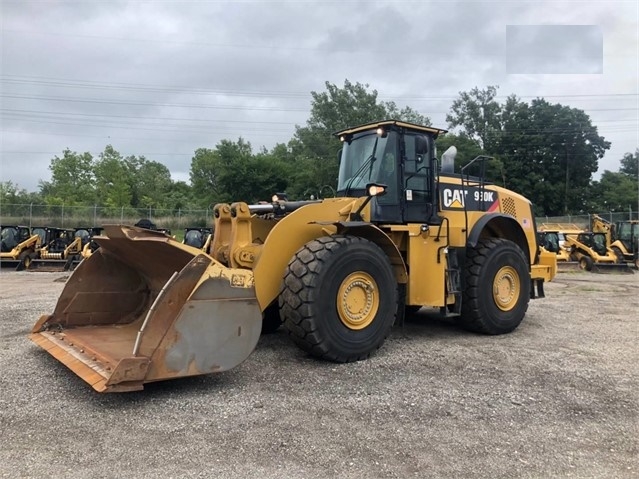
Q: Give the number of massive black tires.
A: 2